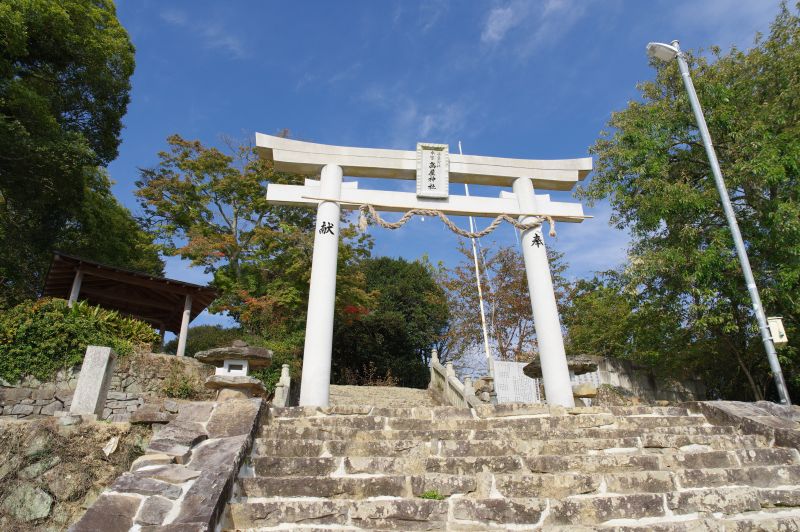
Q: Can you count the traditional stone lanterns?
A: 2